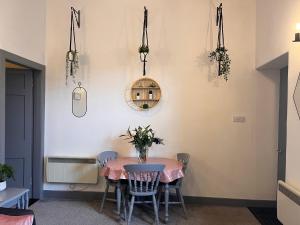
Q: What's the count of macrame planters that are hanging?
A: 3